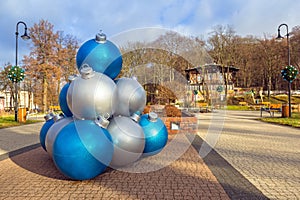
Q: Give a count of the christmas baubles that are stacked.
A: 9